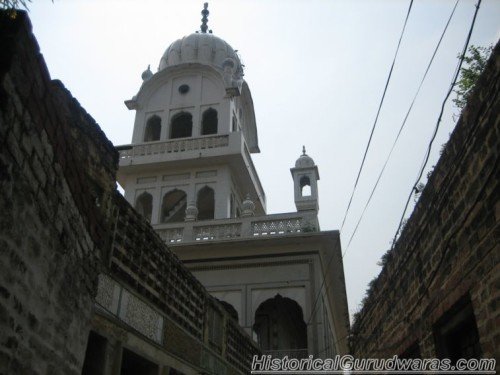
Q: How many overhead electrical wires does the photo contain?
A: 3